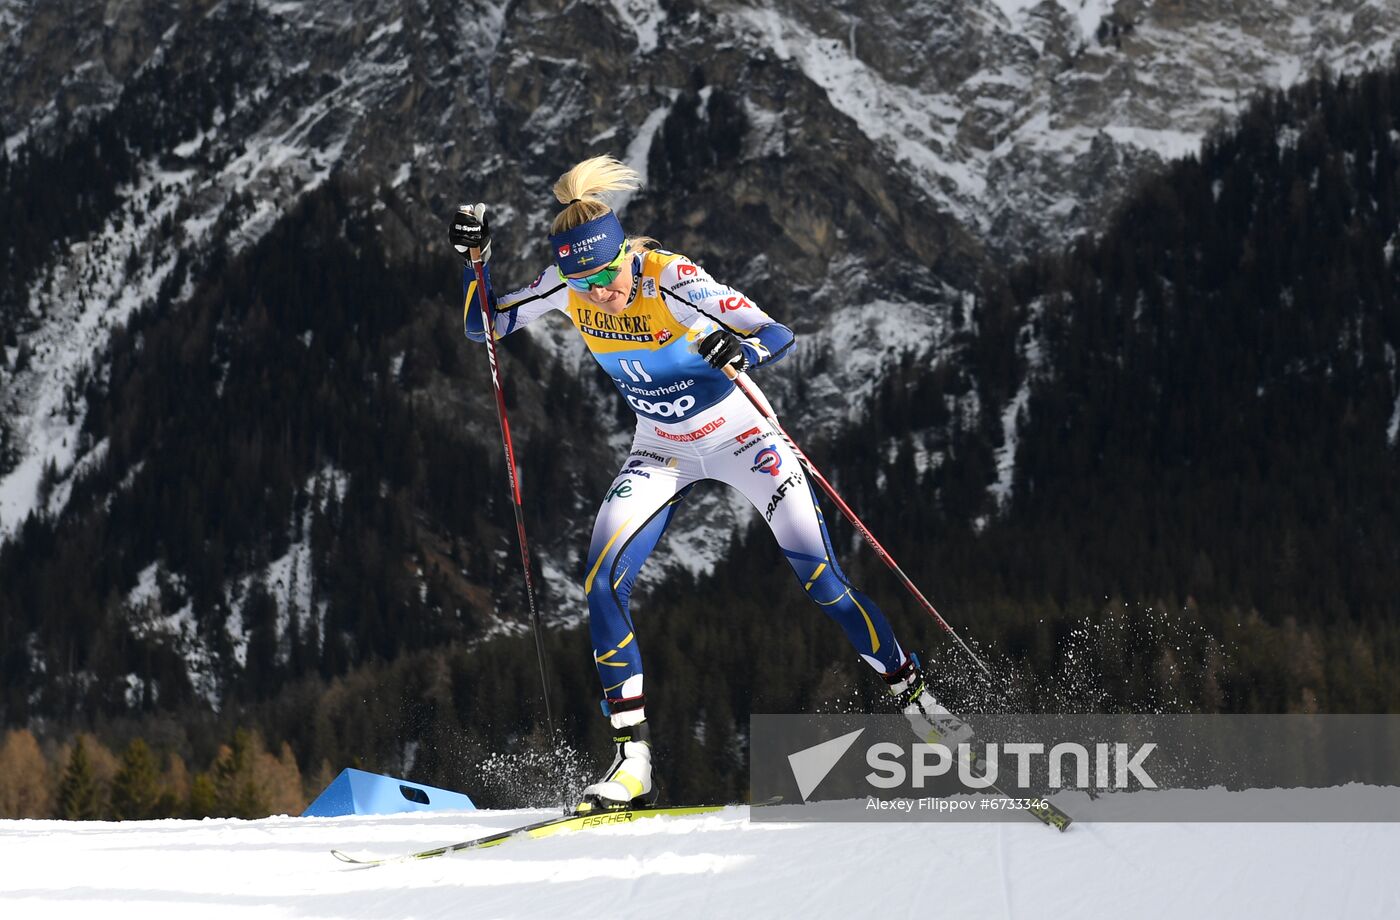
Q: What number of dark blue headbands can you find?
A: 1